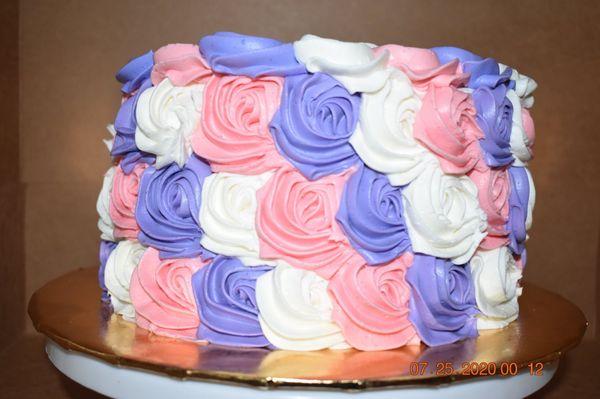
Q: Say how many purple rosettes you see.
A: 12